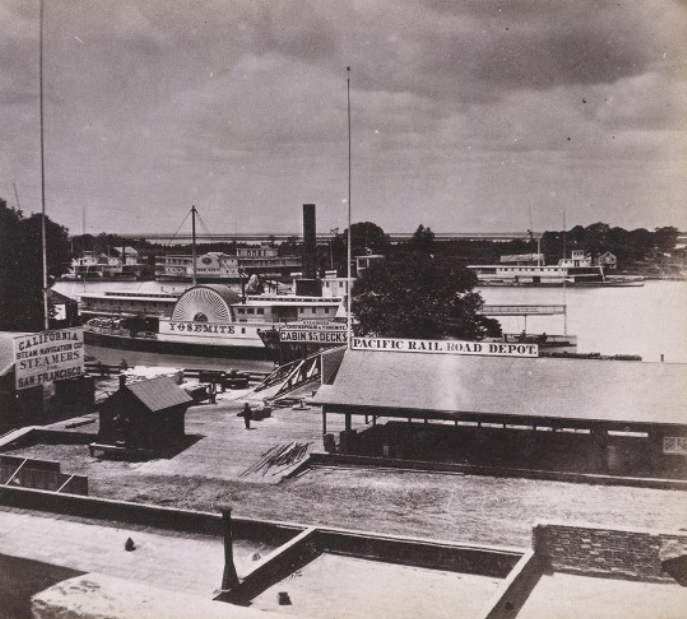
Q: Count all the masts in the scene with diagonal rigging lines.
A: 1